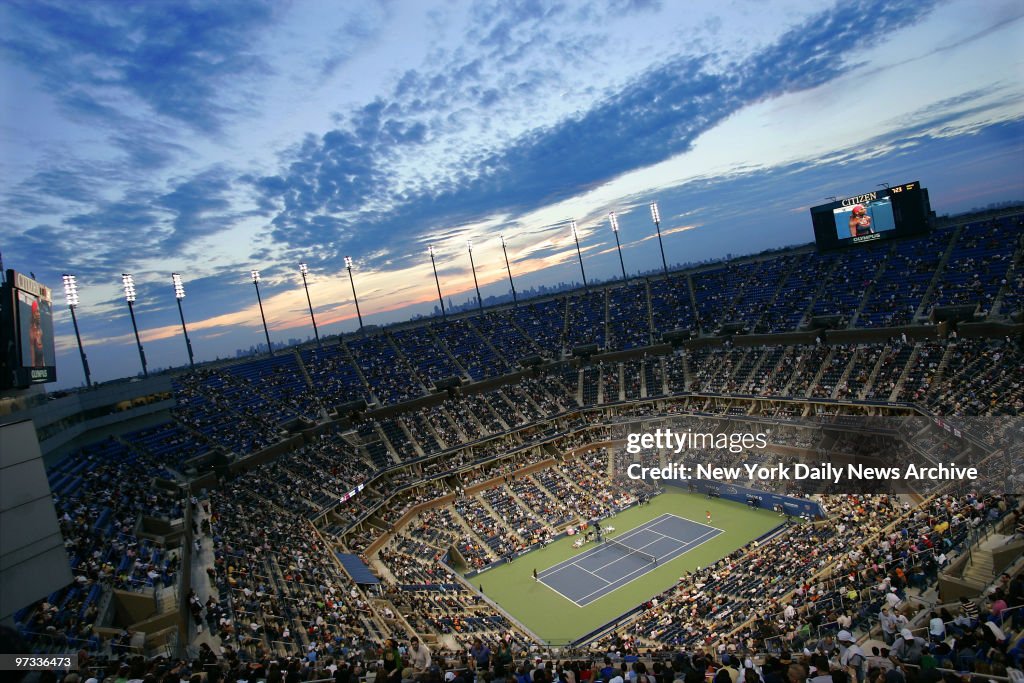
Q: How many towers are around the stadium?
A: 12